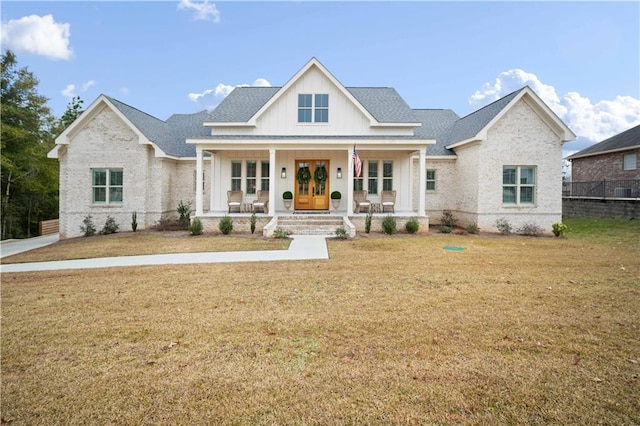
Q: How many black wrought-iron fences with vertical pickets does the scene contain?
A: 1